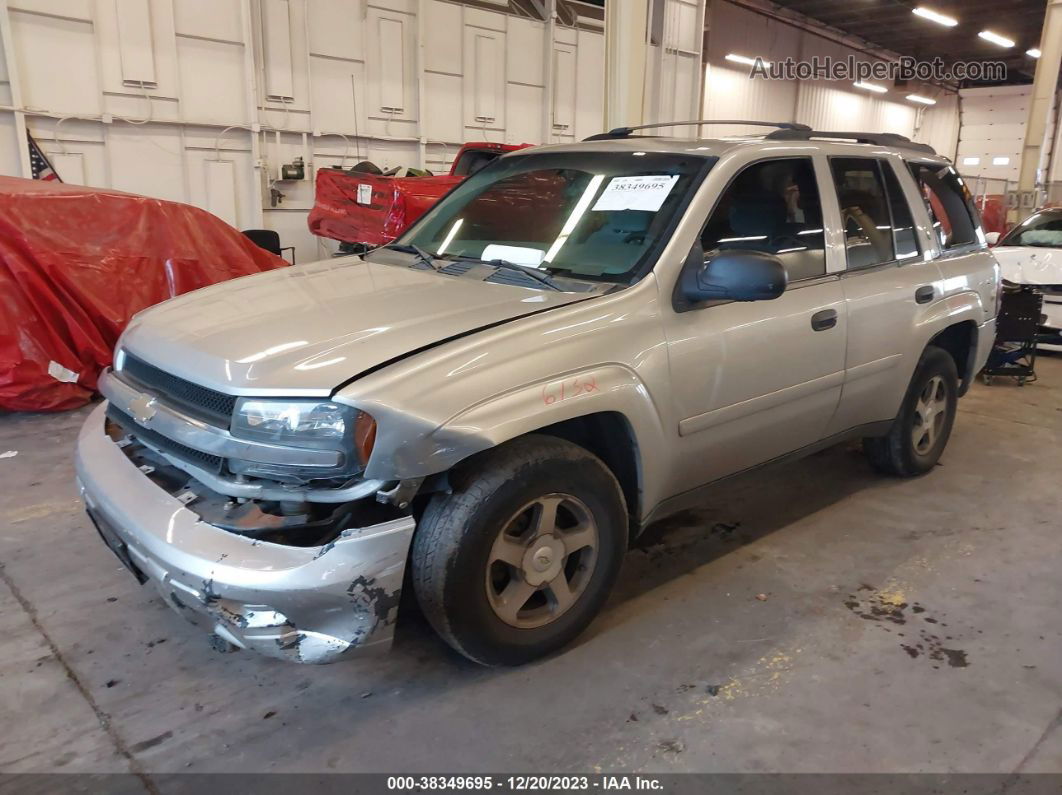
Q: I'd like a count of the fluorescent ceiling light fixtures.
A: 6